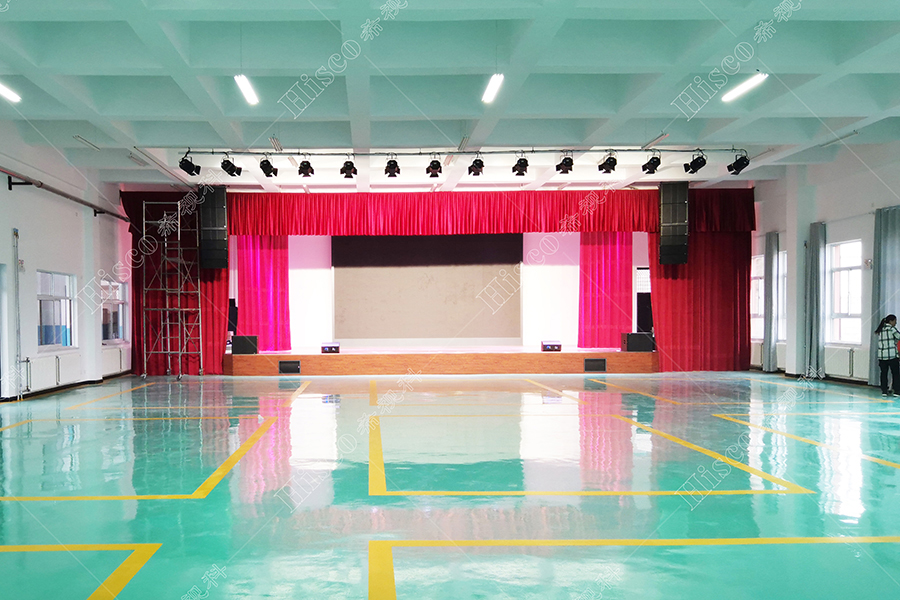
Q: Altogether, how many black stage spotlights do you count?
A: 14